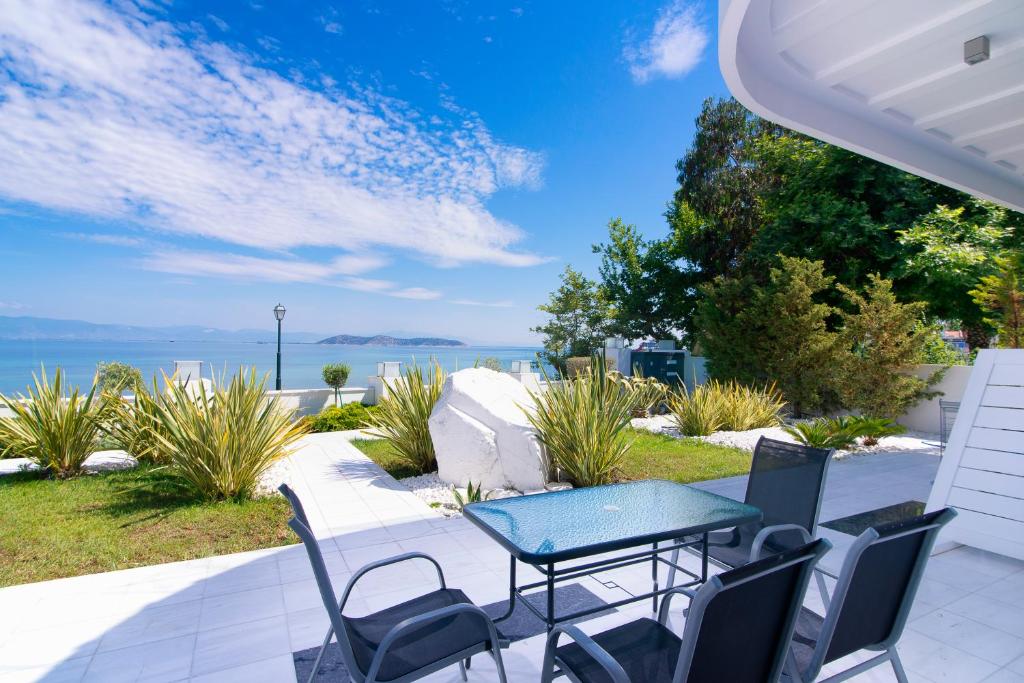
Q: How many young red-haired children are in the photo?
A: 0